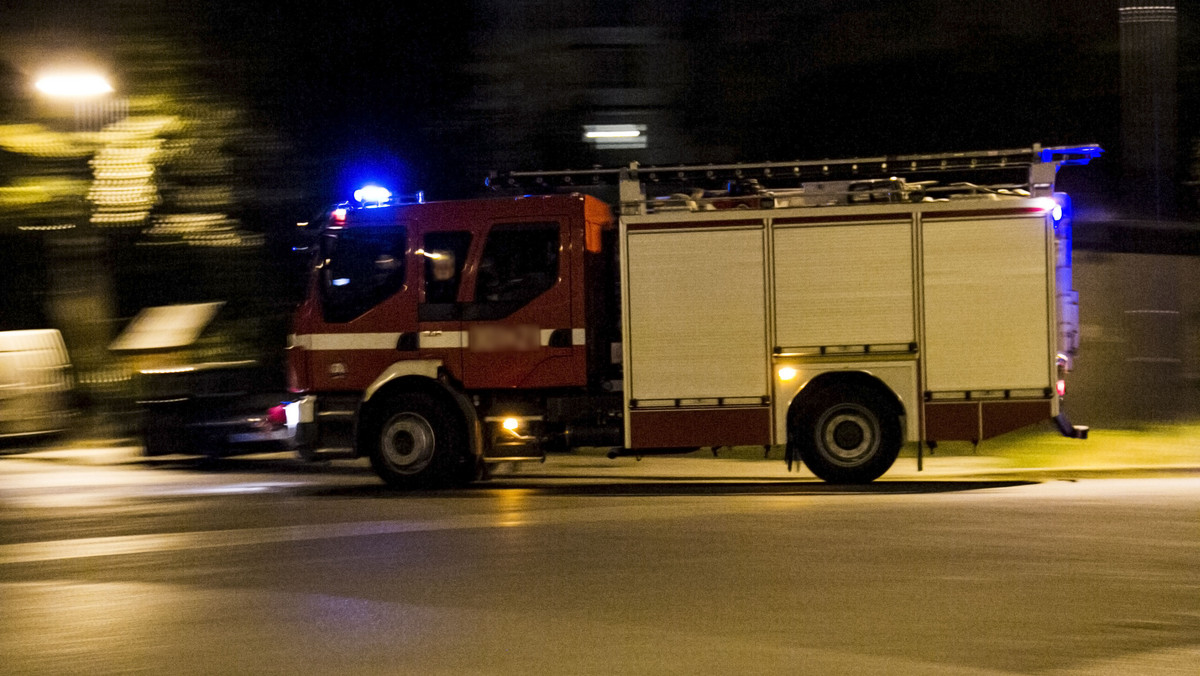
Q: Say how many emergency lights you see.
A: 2